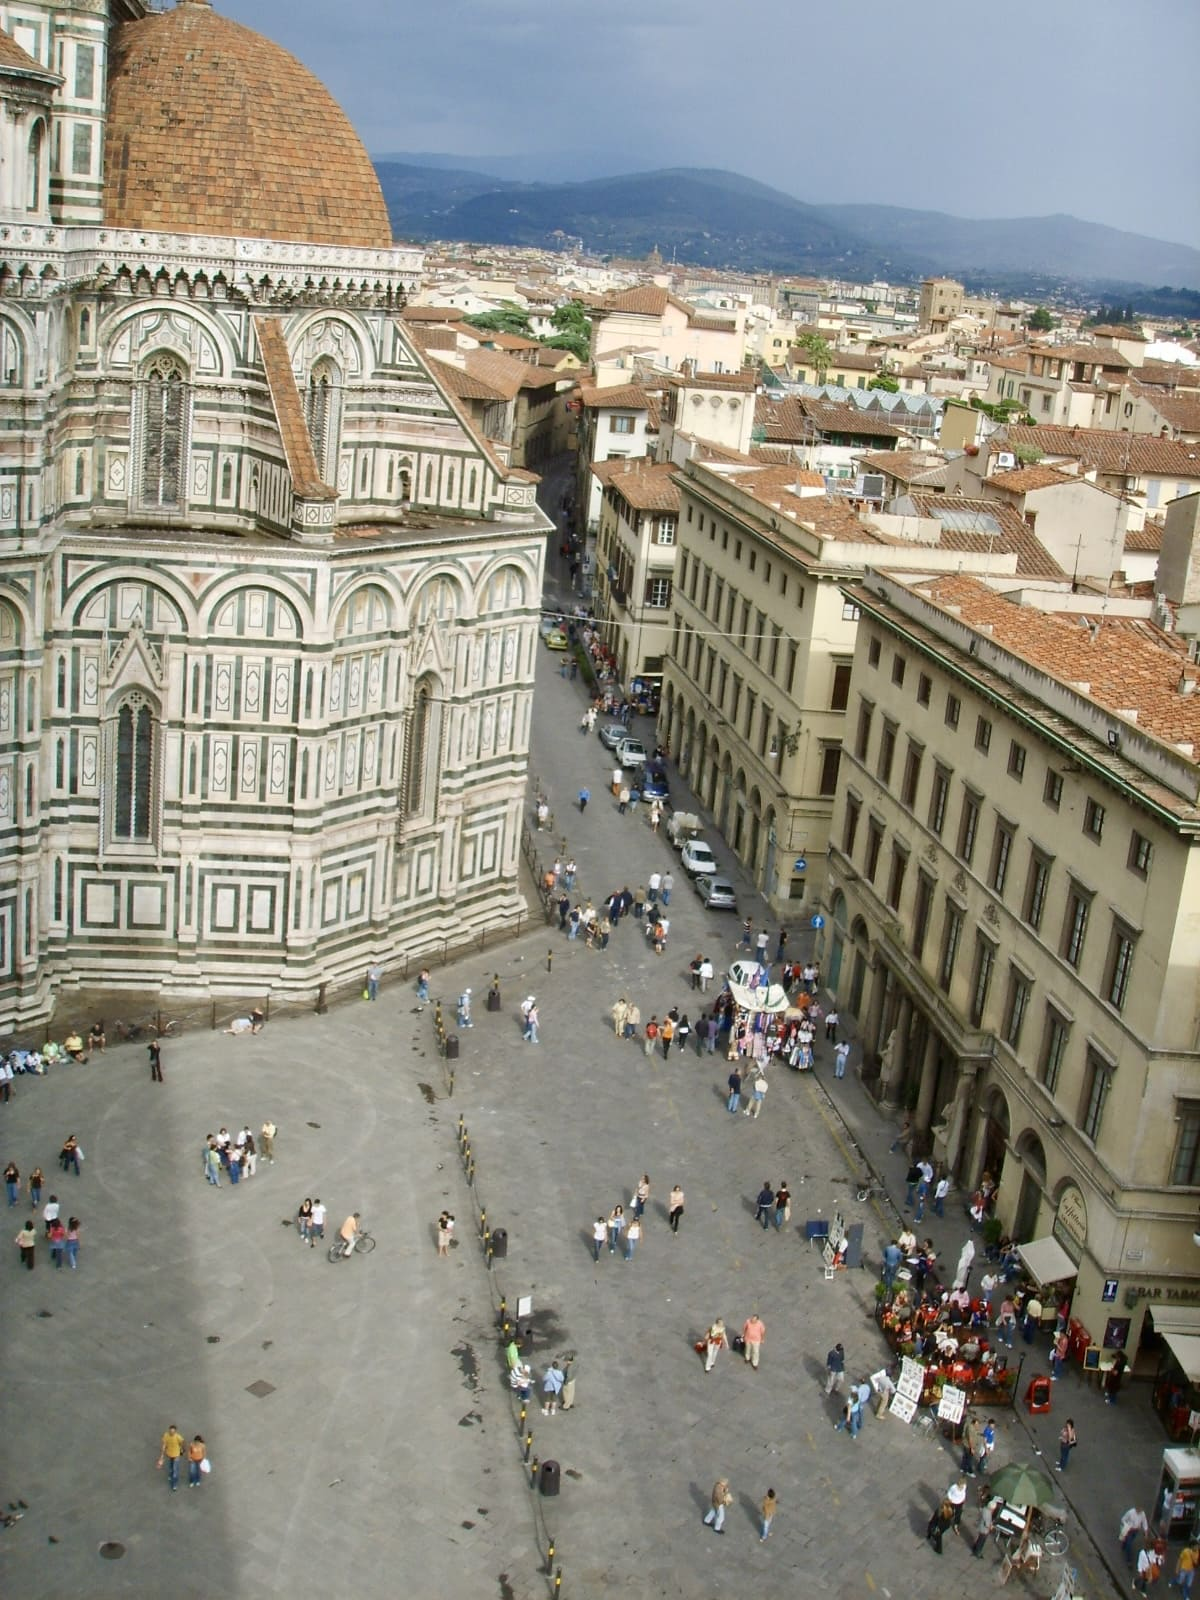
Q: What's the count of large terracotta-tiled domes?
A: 1